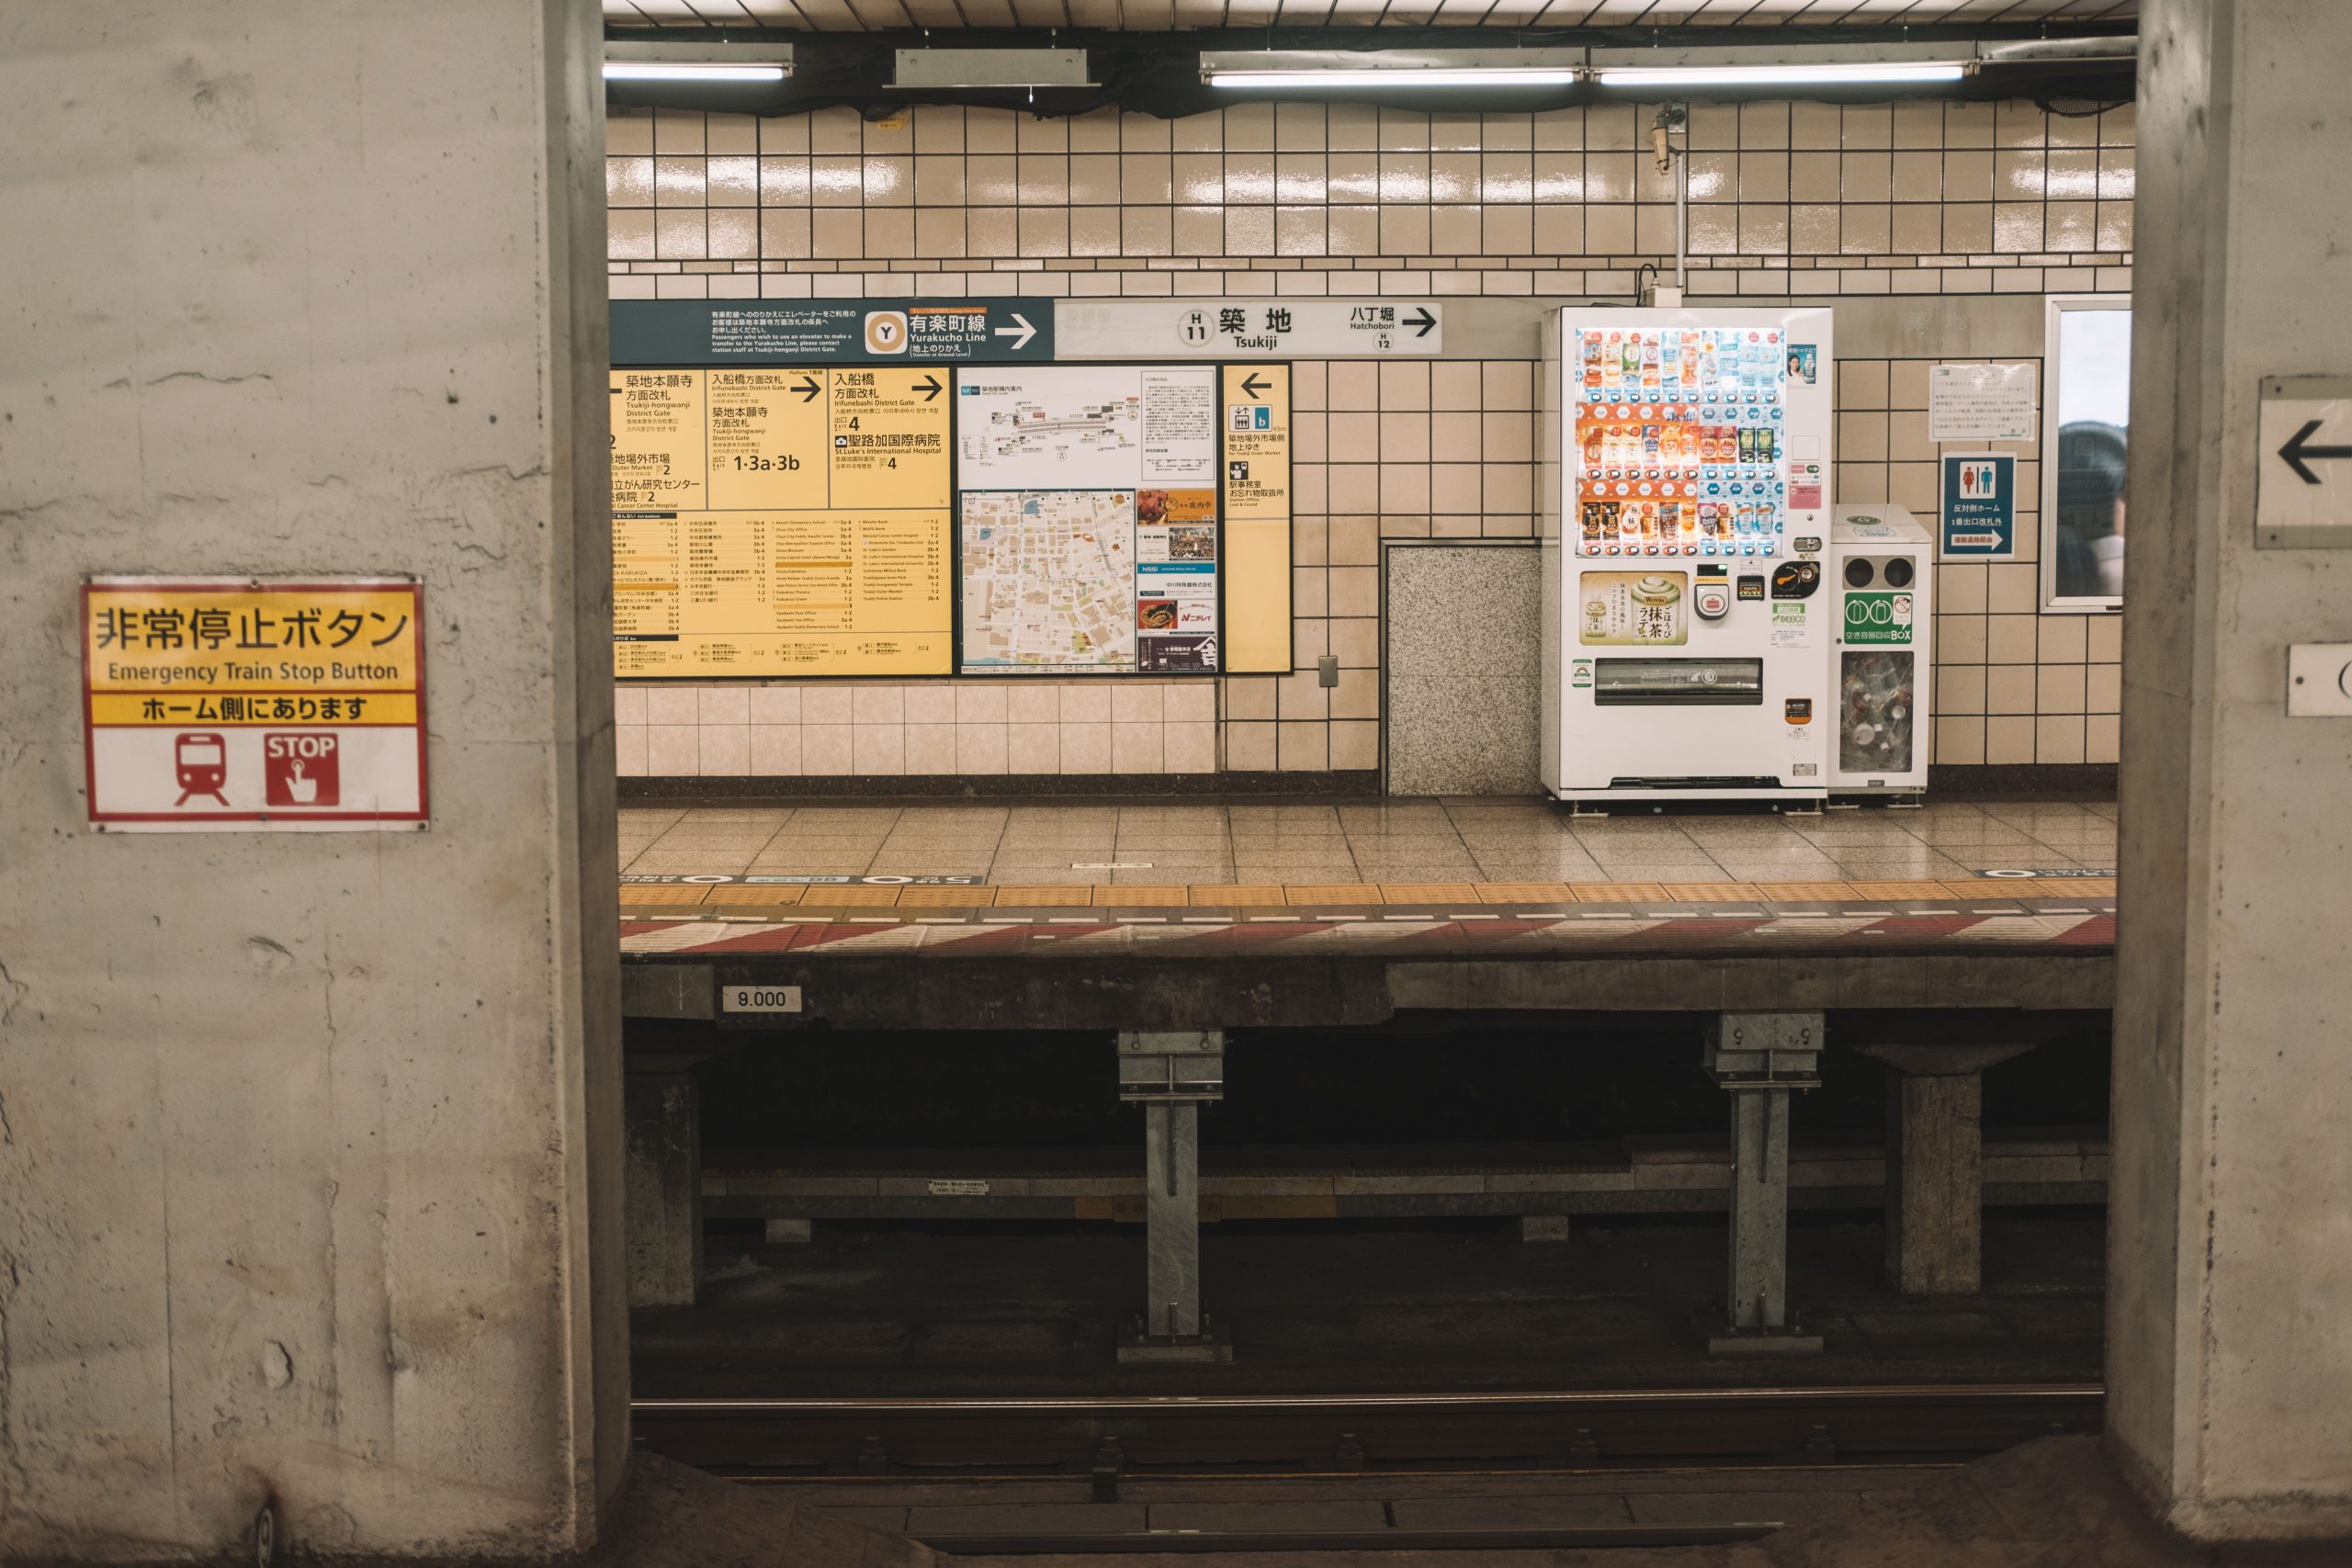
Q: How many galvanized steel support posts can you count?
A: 2